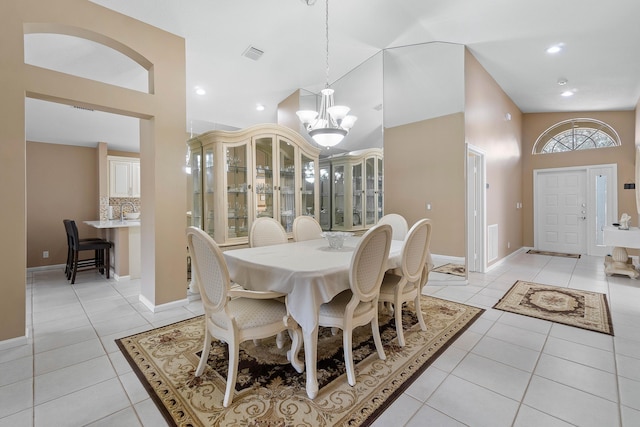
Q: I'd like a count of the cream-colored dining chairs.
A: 6